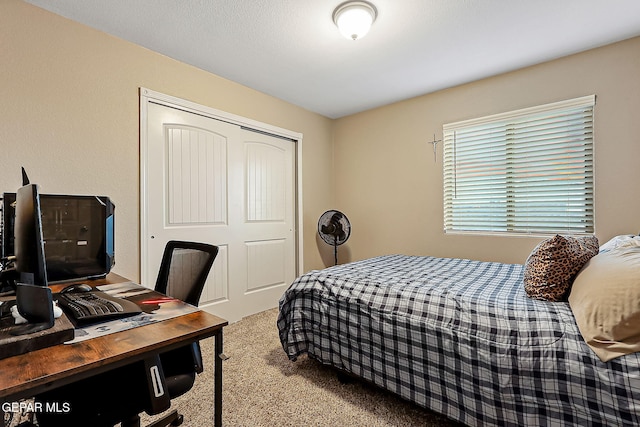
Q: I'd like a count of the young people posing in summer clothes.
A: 0